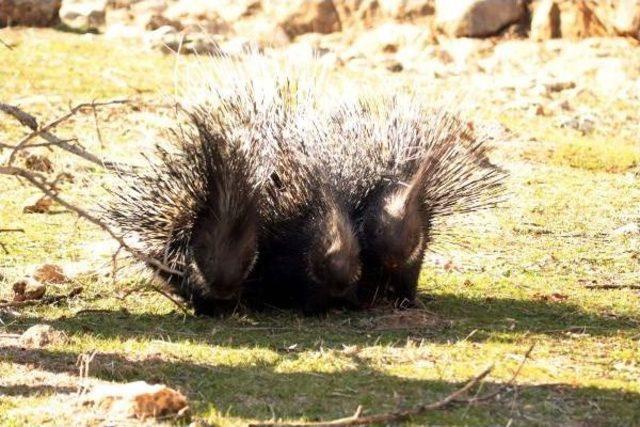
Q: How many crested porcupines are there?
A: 3